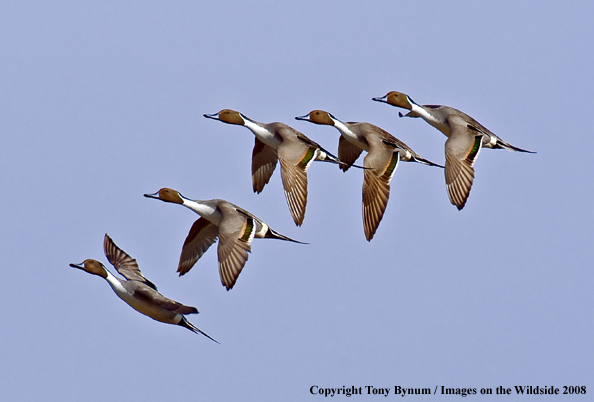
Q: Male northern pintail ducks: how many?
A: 5